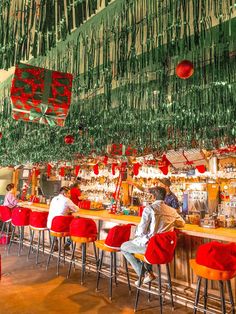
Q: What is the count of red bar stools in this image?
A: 8